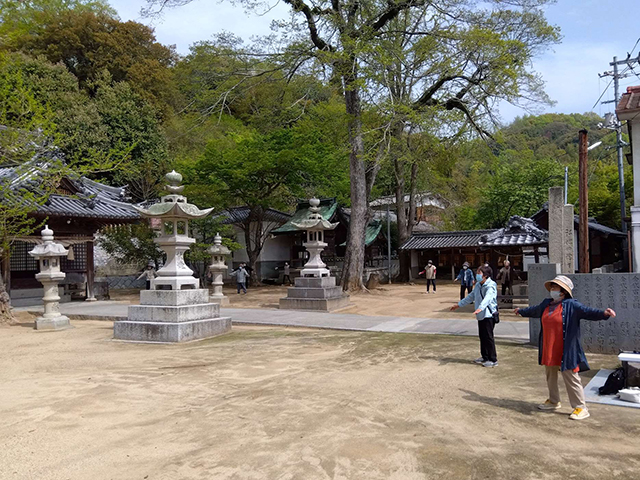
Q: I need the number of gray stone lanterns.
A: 4